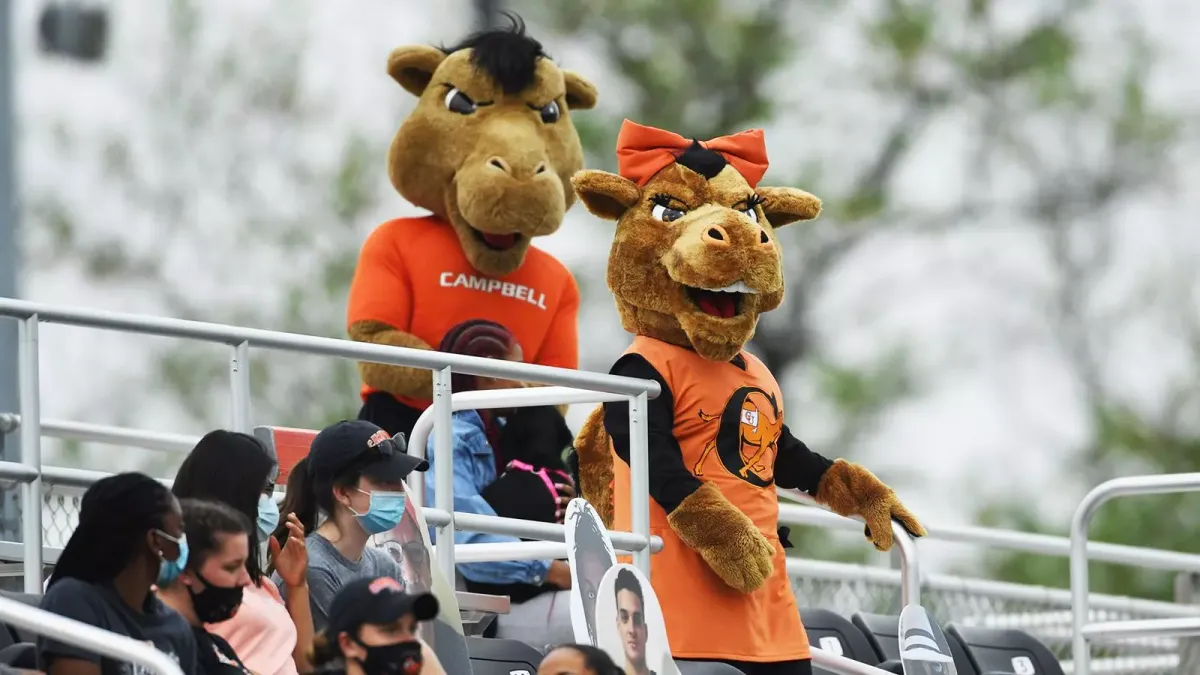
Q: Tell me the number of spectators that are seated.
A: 7